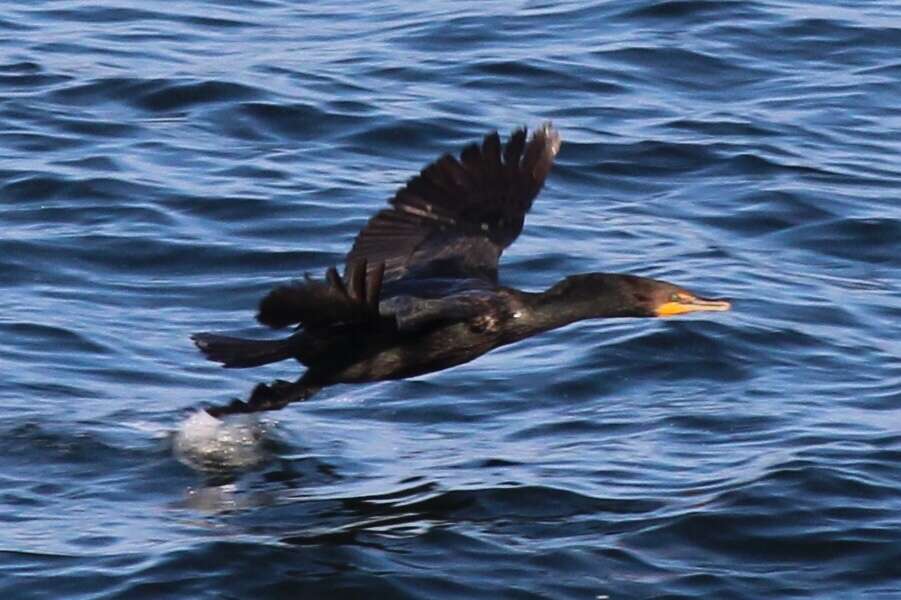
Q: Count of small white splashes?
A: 1